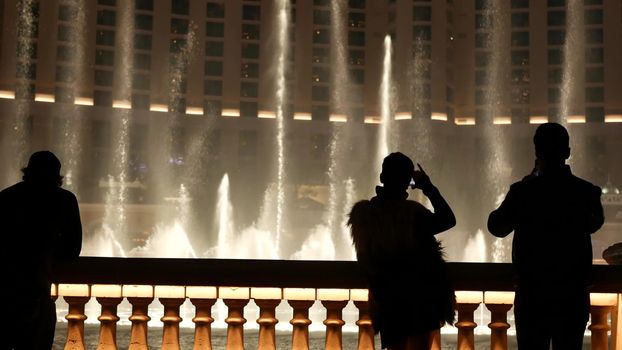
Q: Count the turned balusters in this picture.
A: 14